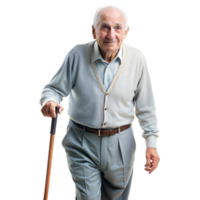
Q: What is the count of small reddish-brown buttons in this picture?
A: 3